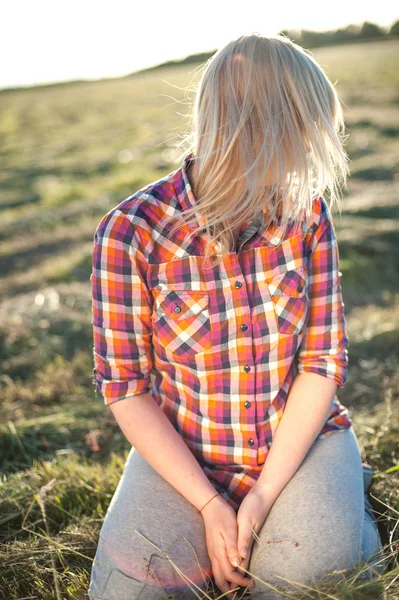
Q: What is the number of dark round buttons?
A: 7